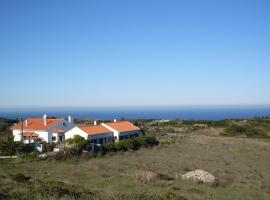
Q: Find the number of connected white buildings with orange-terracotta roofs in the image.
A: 3